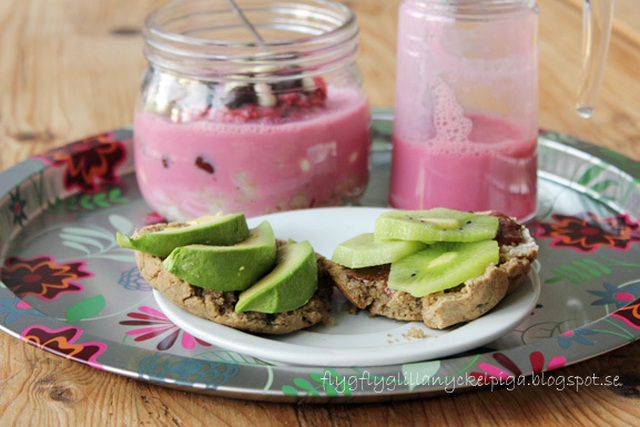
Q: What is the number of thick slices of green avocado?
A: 3